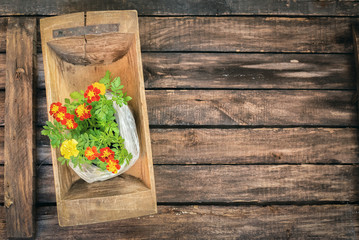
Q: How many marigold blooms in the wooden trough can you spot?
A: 10